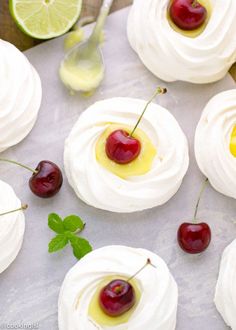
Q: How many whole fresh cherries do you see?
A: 5